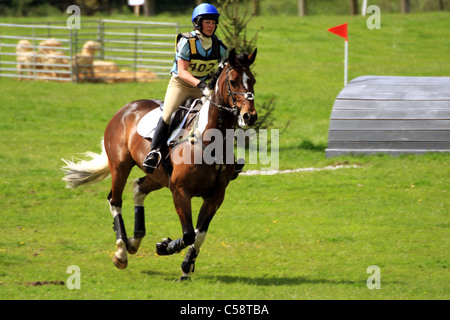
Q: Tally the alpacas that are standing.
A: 3